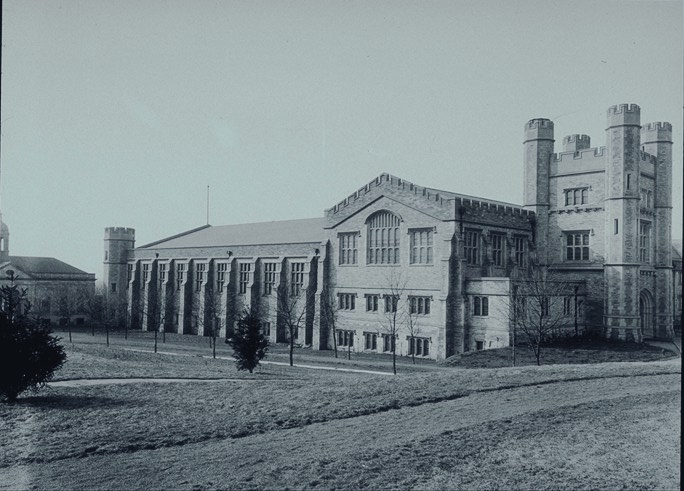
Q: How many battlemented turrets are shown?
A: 5